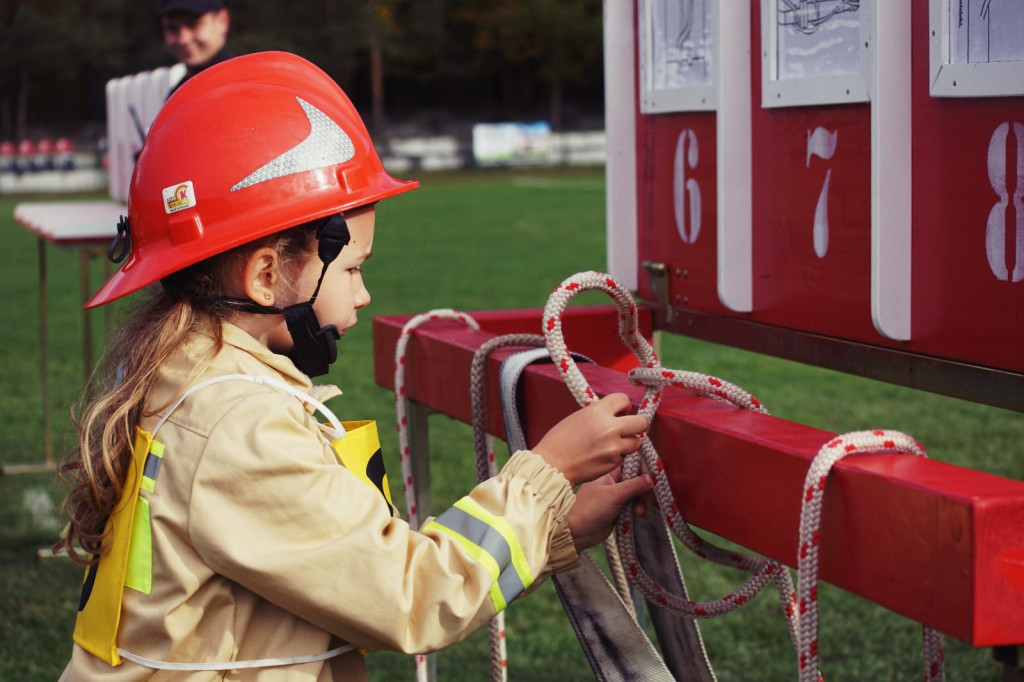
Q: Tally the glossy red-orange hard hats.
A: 1